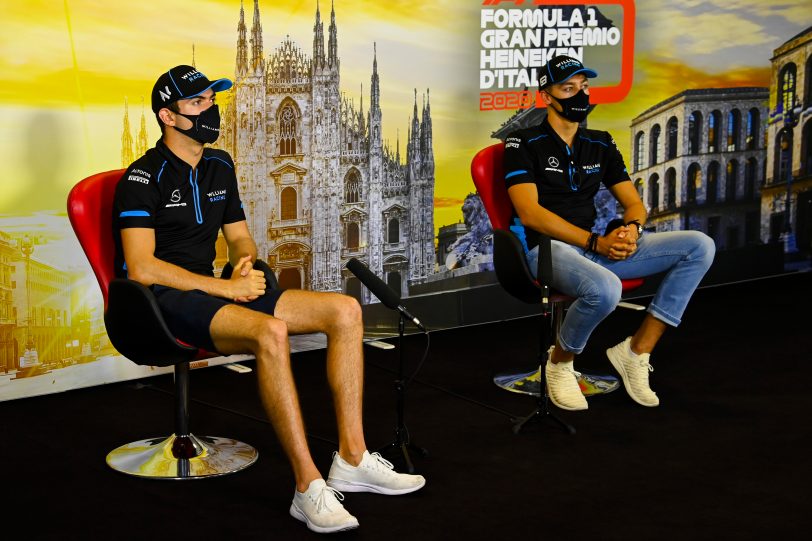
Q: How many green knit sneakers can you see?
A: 0